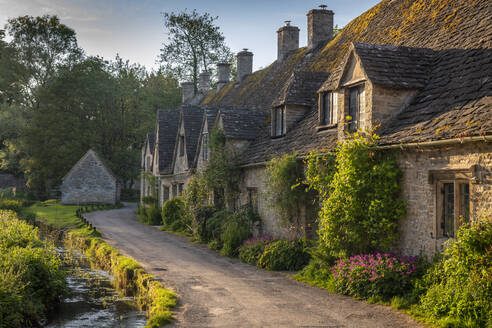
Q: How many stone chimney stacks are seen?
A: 6